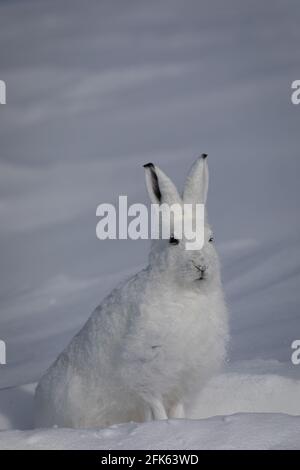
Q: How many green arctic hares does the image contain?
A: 0